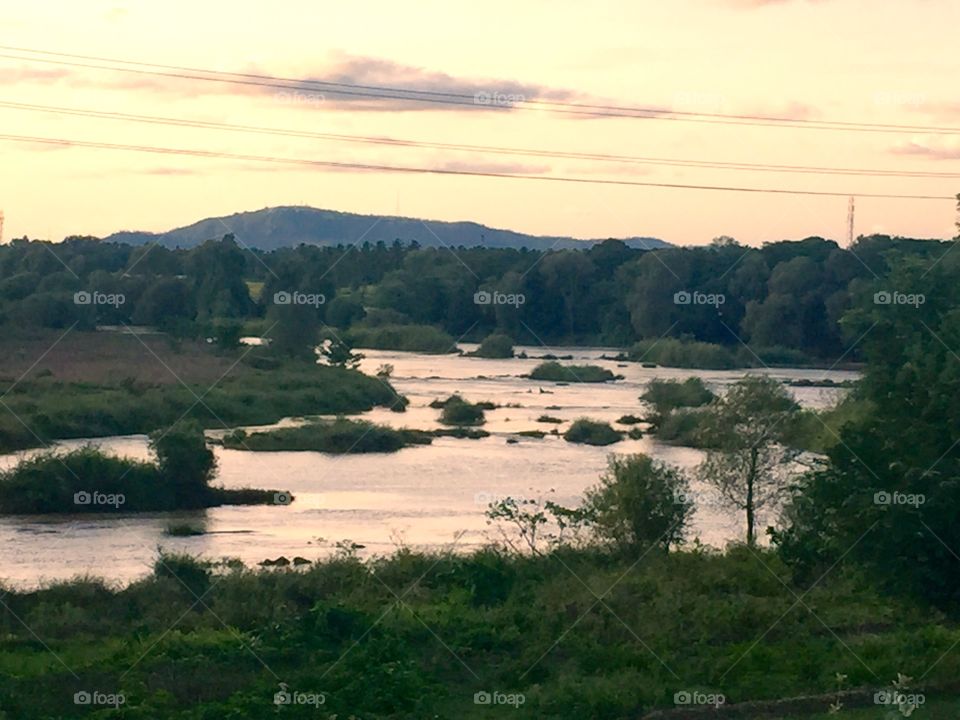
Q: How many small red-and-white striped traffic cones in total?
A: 0